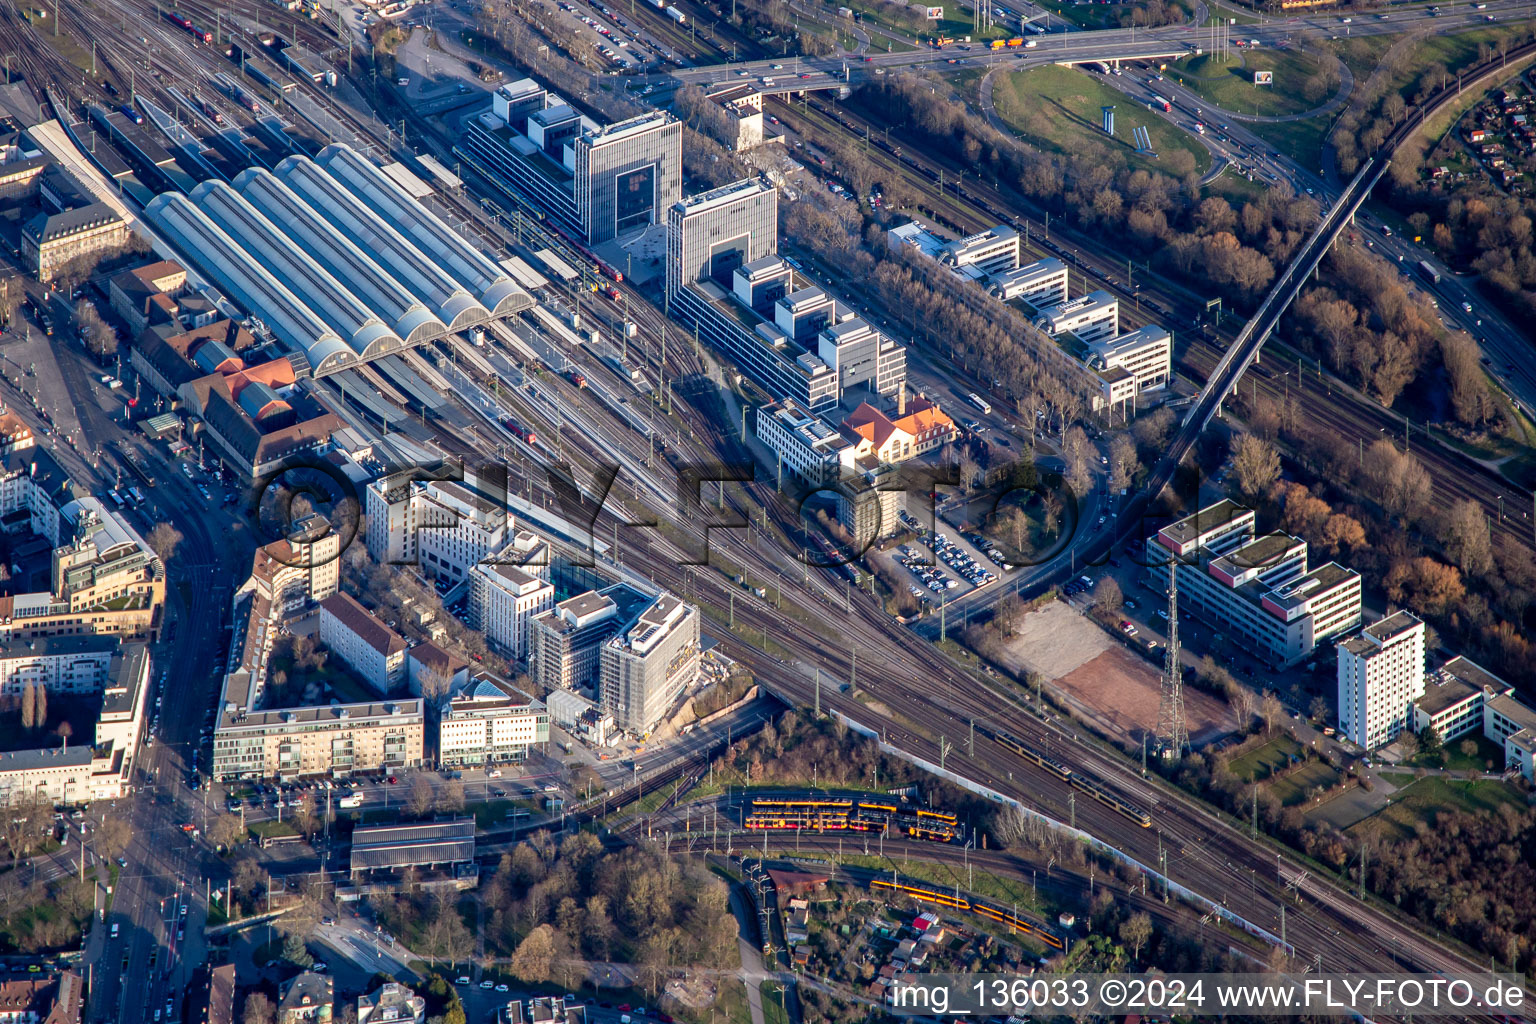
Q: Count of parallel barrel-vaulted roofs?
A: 5